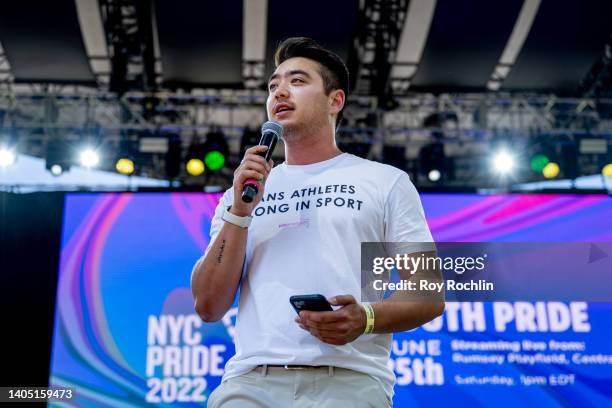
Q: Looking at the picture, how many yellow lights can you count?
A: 4